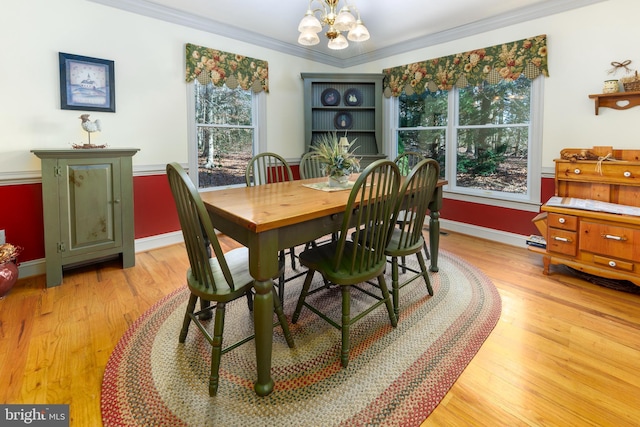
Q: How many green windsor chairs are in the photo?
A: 6